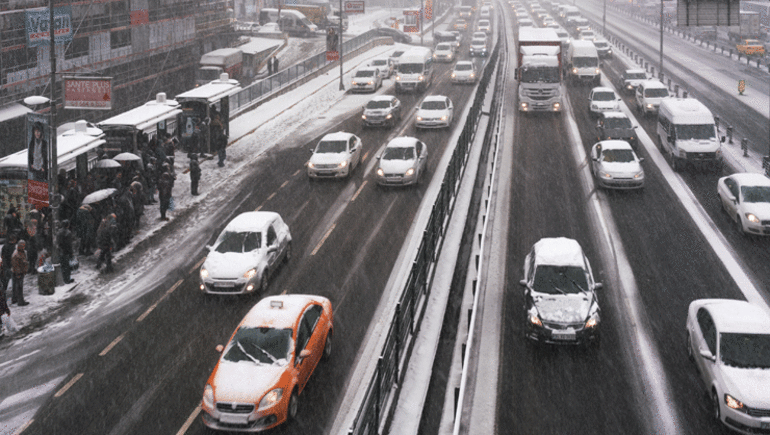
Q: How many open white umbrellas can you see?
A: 3